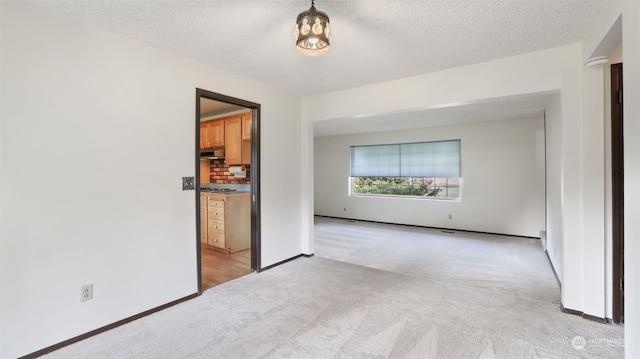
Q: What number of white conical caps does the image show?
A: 0